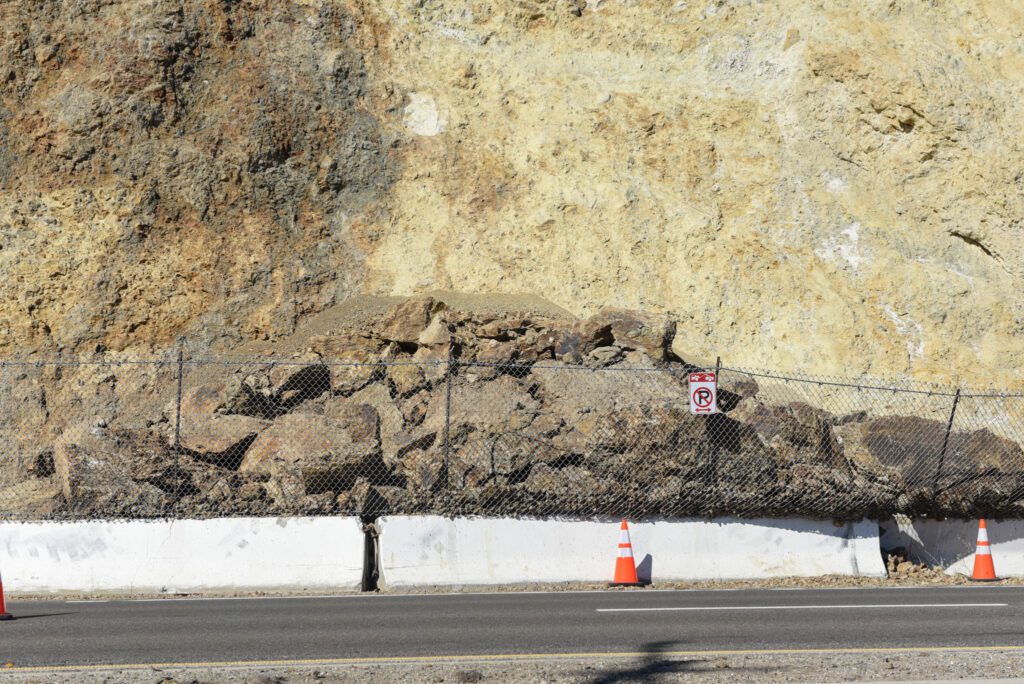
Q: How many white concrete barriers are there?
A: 3